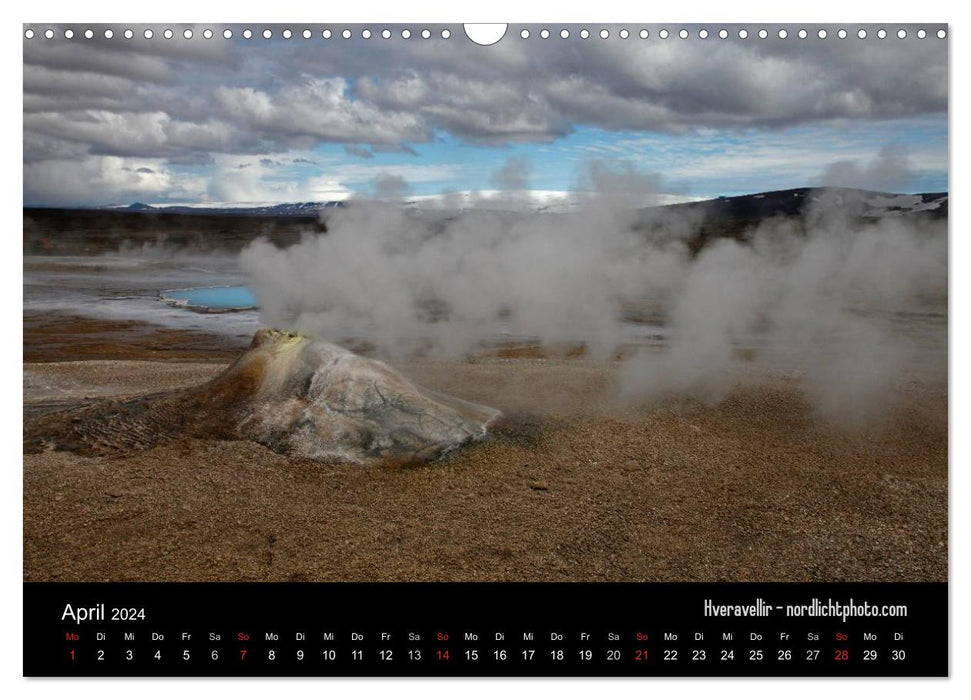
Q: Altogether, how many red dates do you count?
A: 5